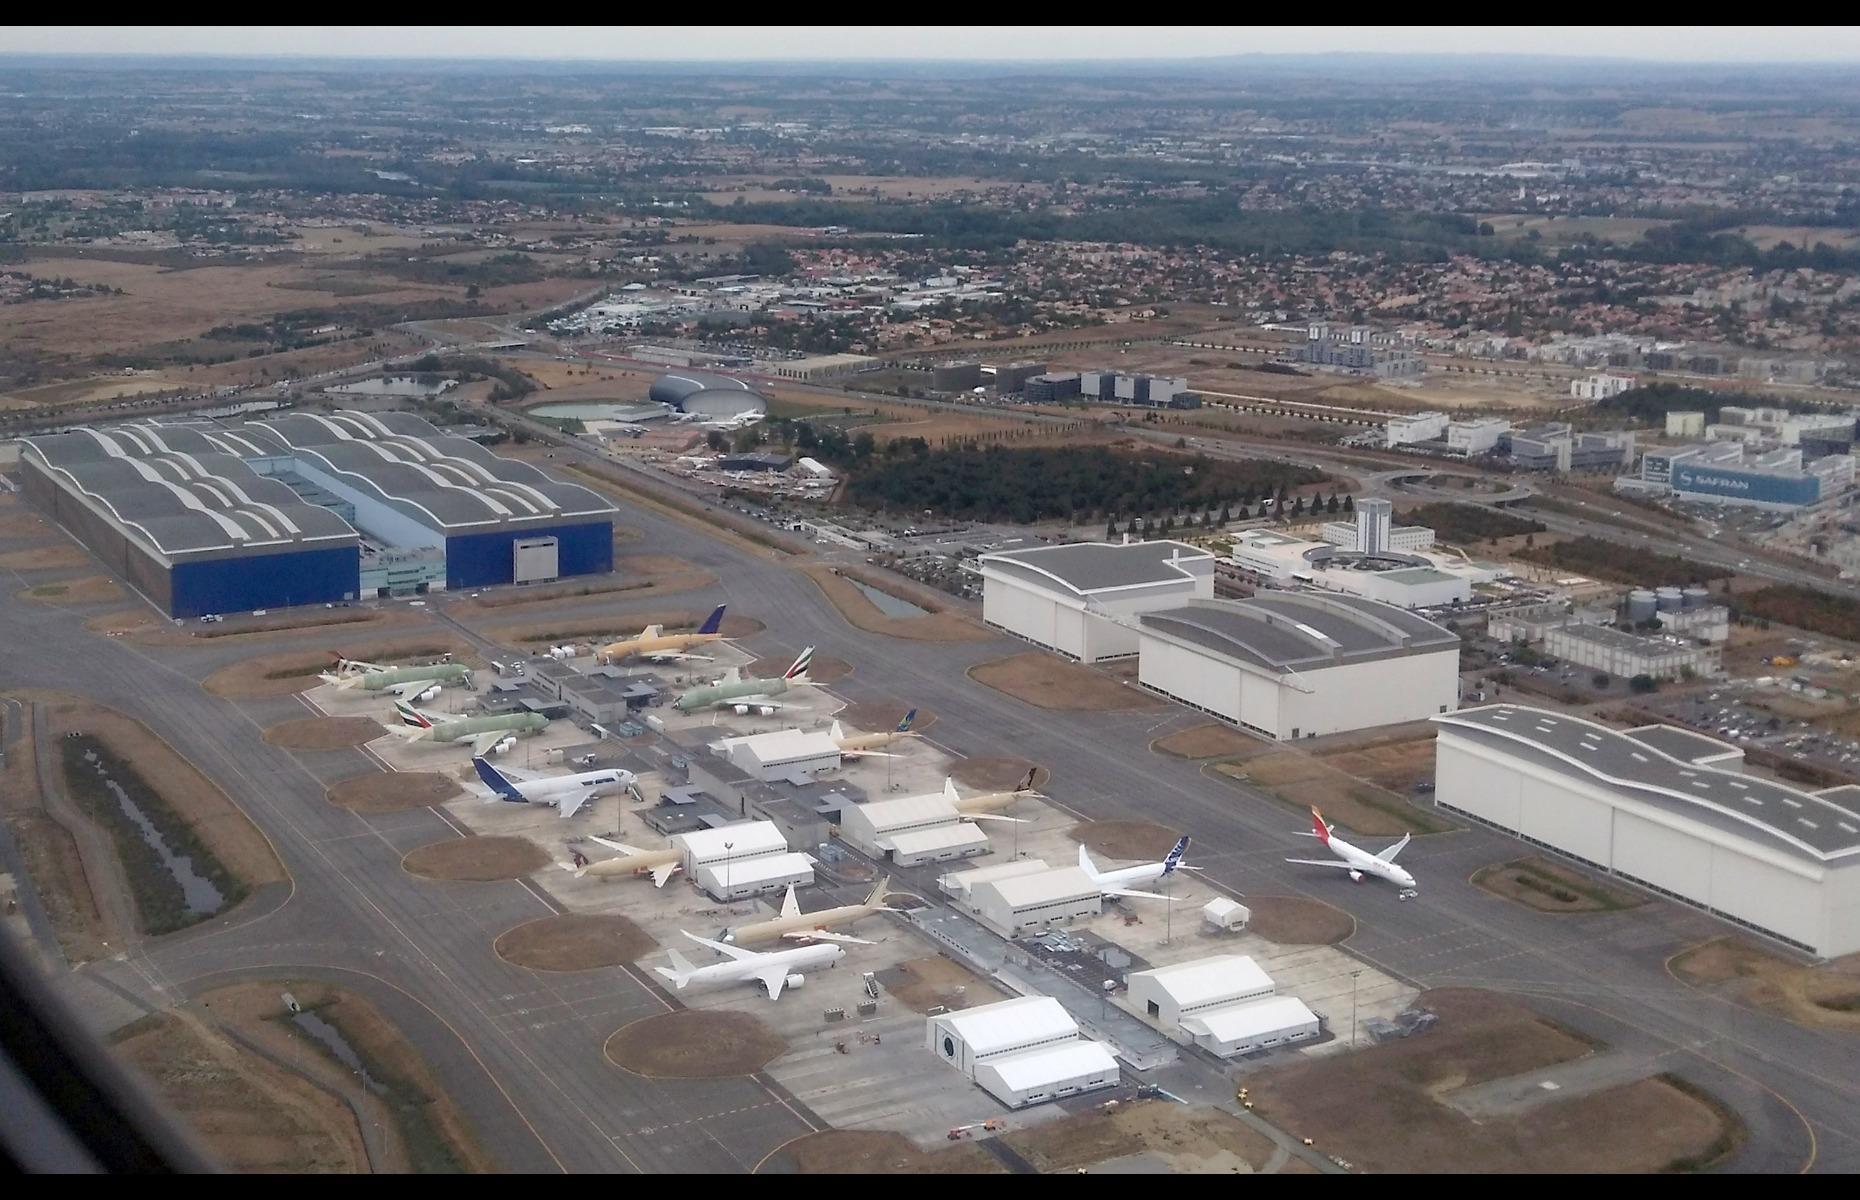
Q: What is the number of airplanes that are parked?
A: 11